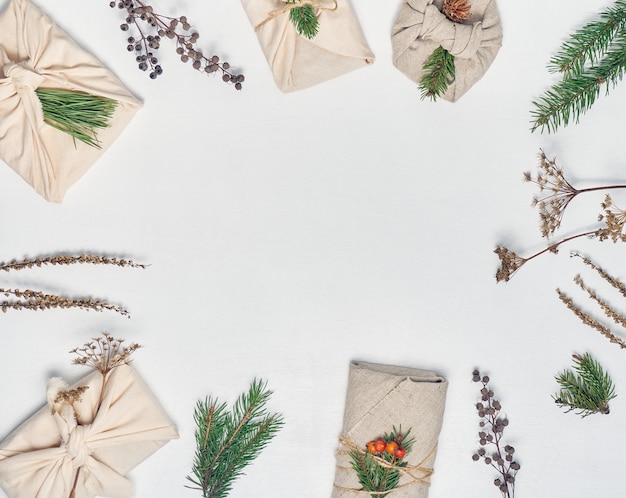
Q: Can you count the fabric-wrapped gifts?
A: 5